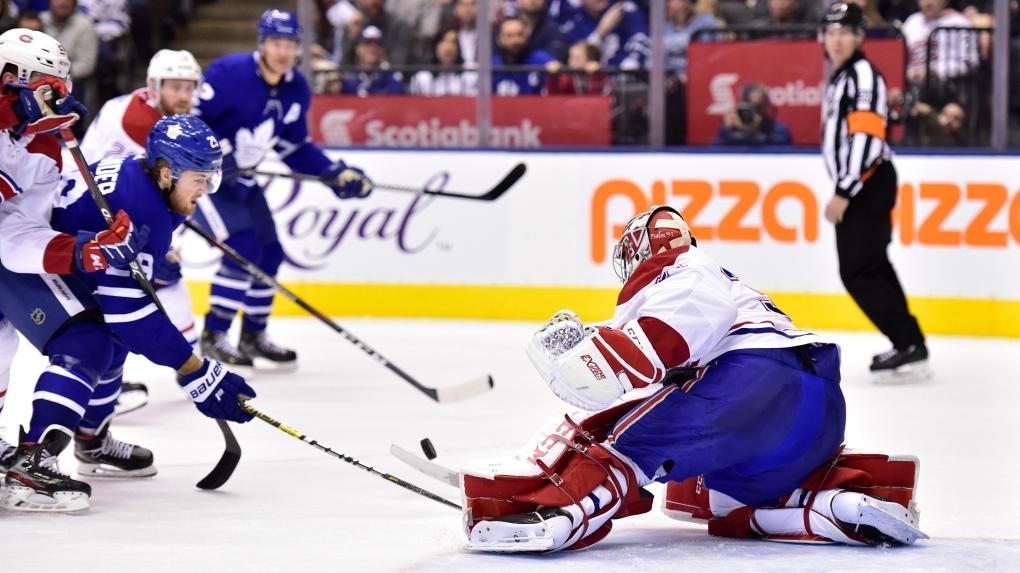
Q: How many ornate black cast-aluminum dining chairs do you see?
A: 0